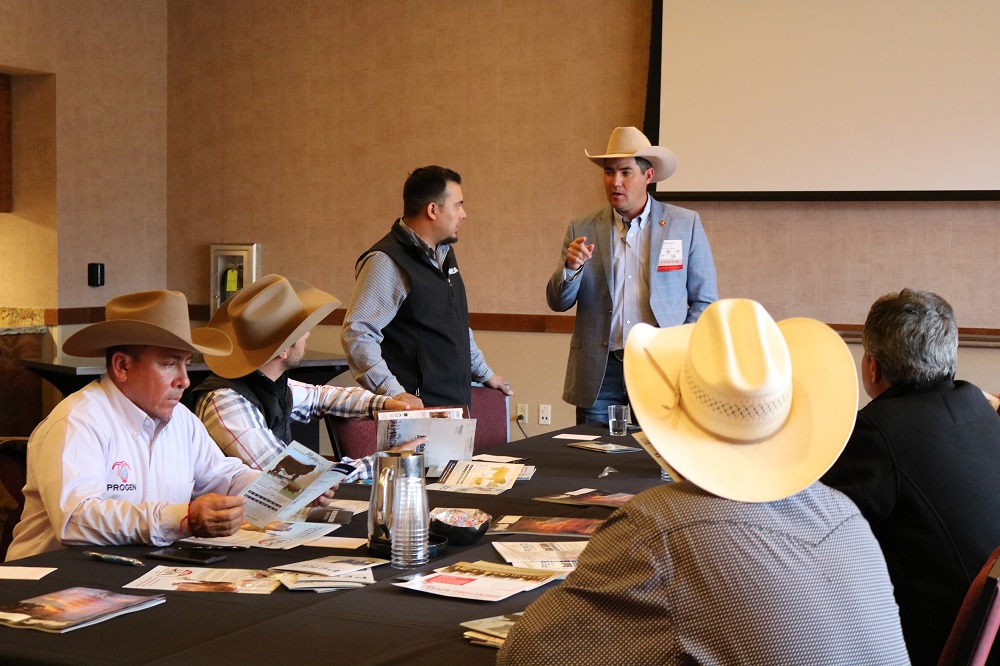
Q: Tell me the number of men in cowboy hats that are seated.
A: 3